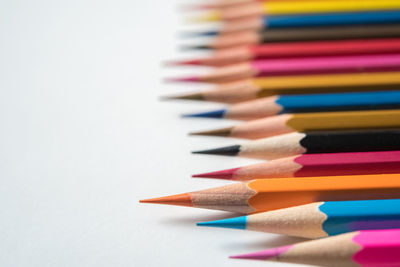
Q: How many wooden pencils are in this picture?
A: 14